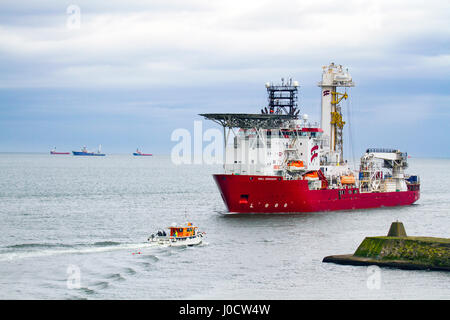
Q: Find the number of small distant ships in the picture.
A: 3